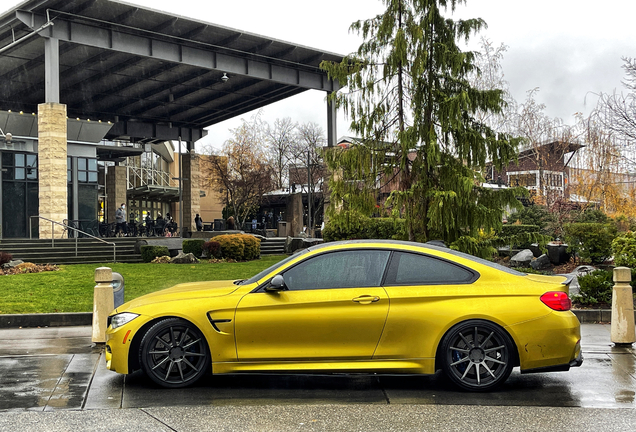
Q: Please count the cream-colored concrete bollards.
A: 2